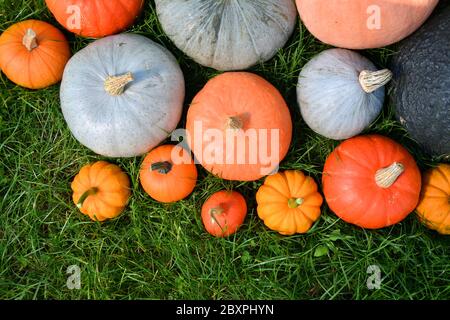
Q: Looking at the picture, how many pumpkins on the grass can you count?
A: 14